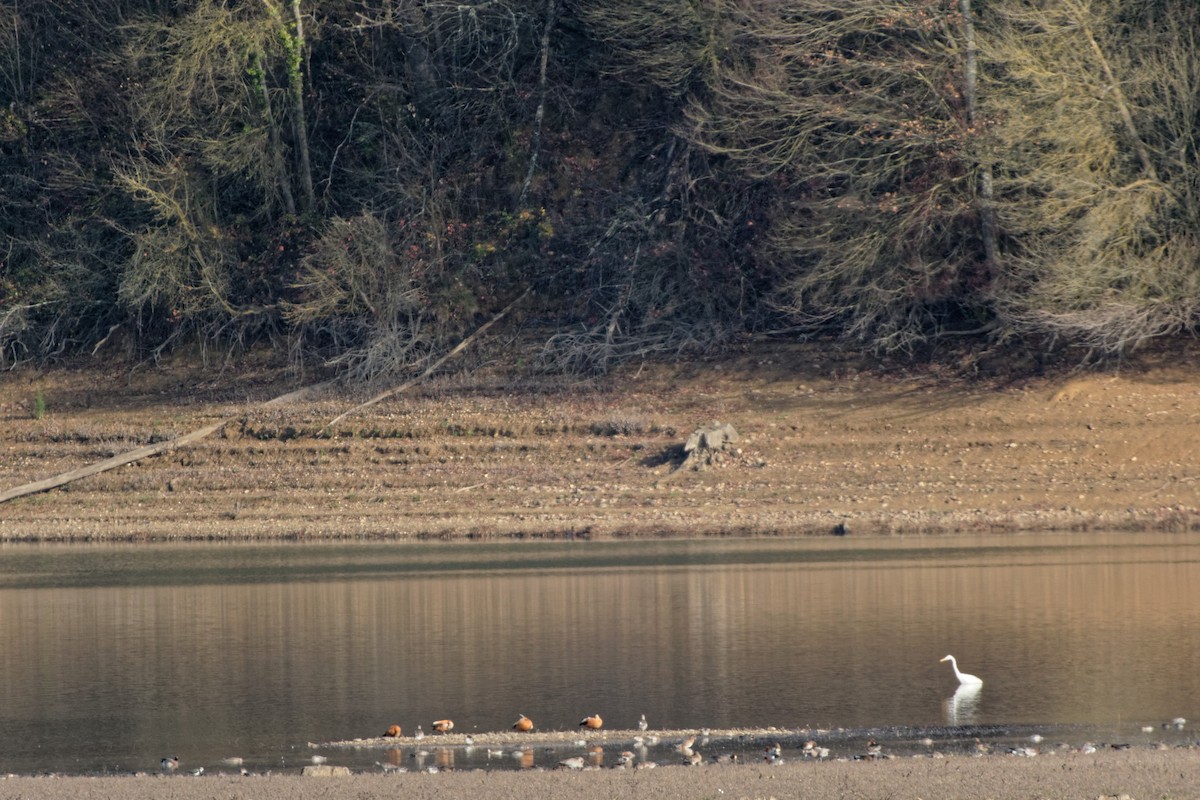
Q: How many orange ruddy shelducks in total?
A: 4